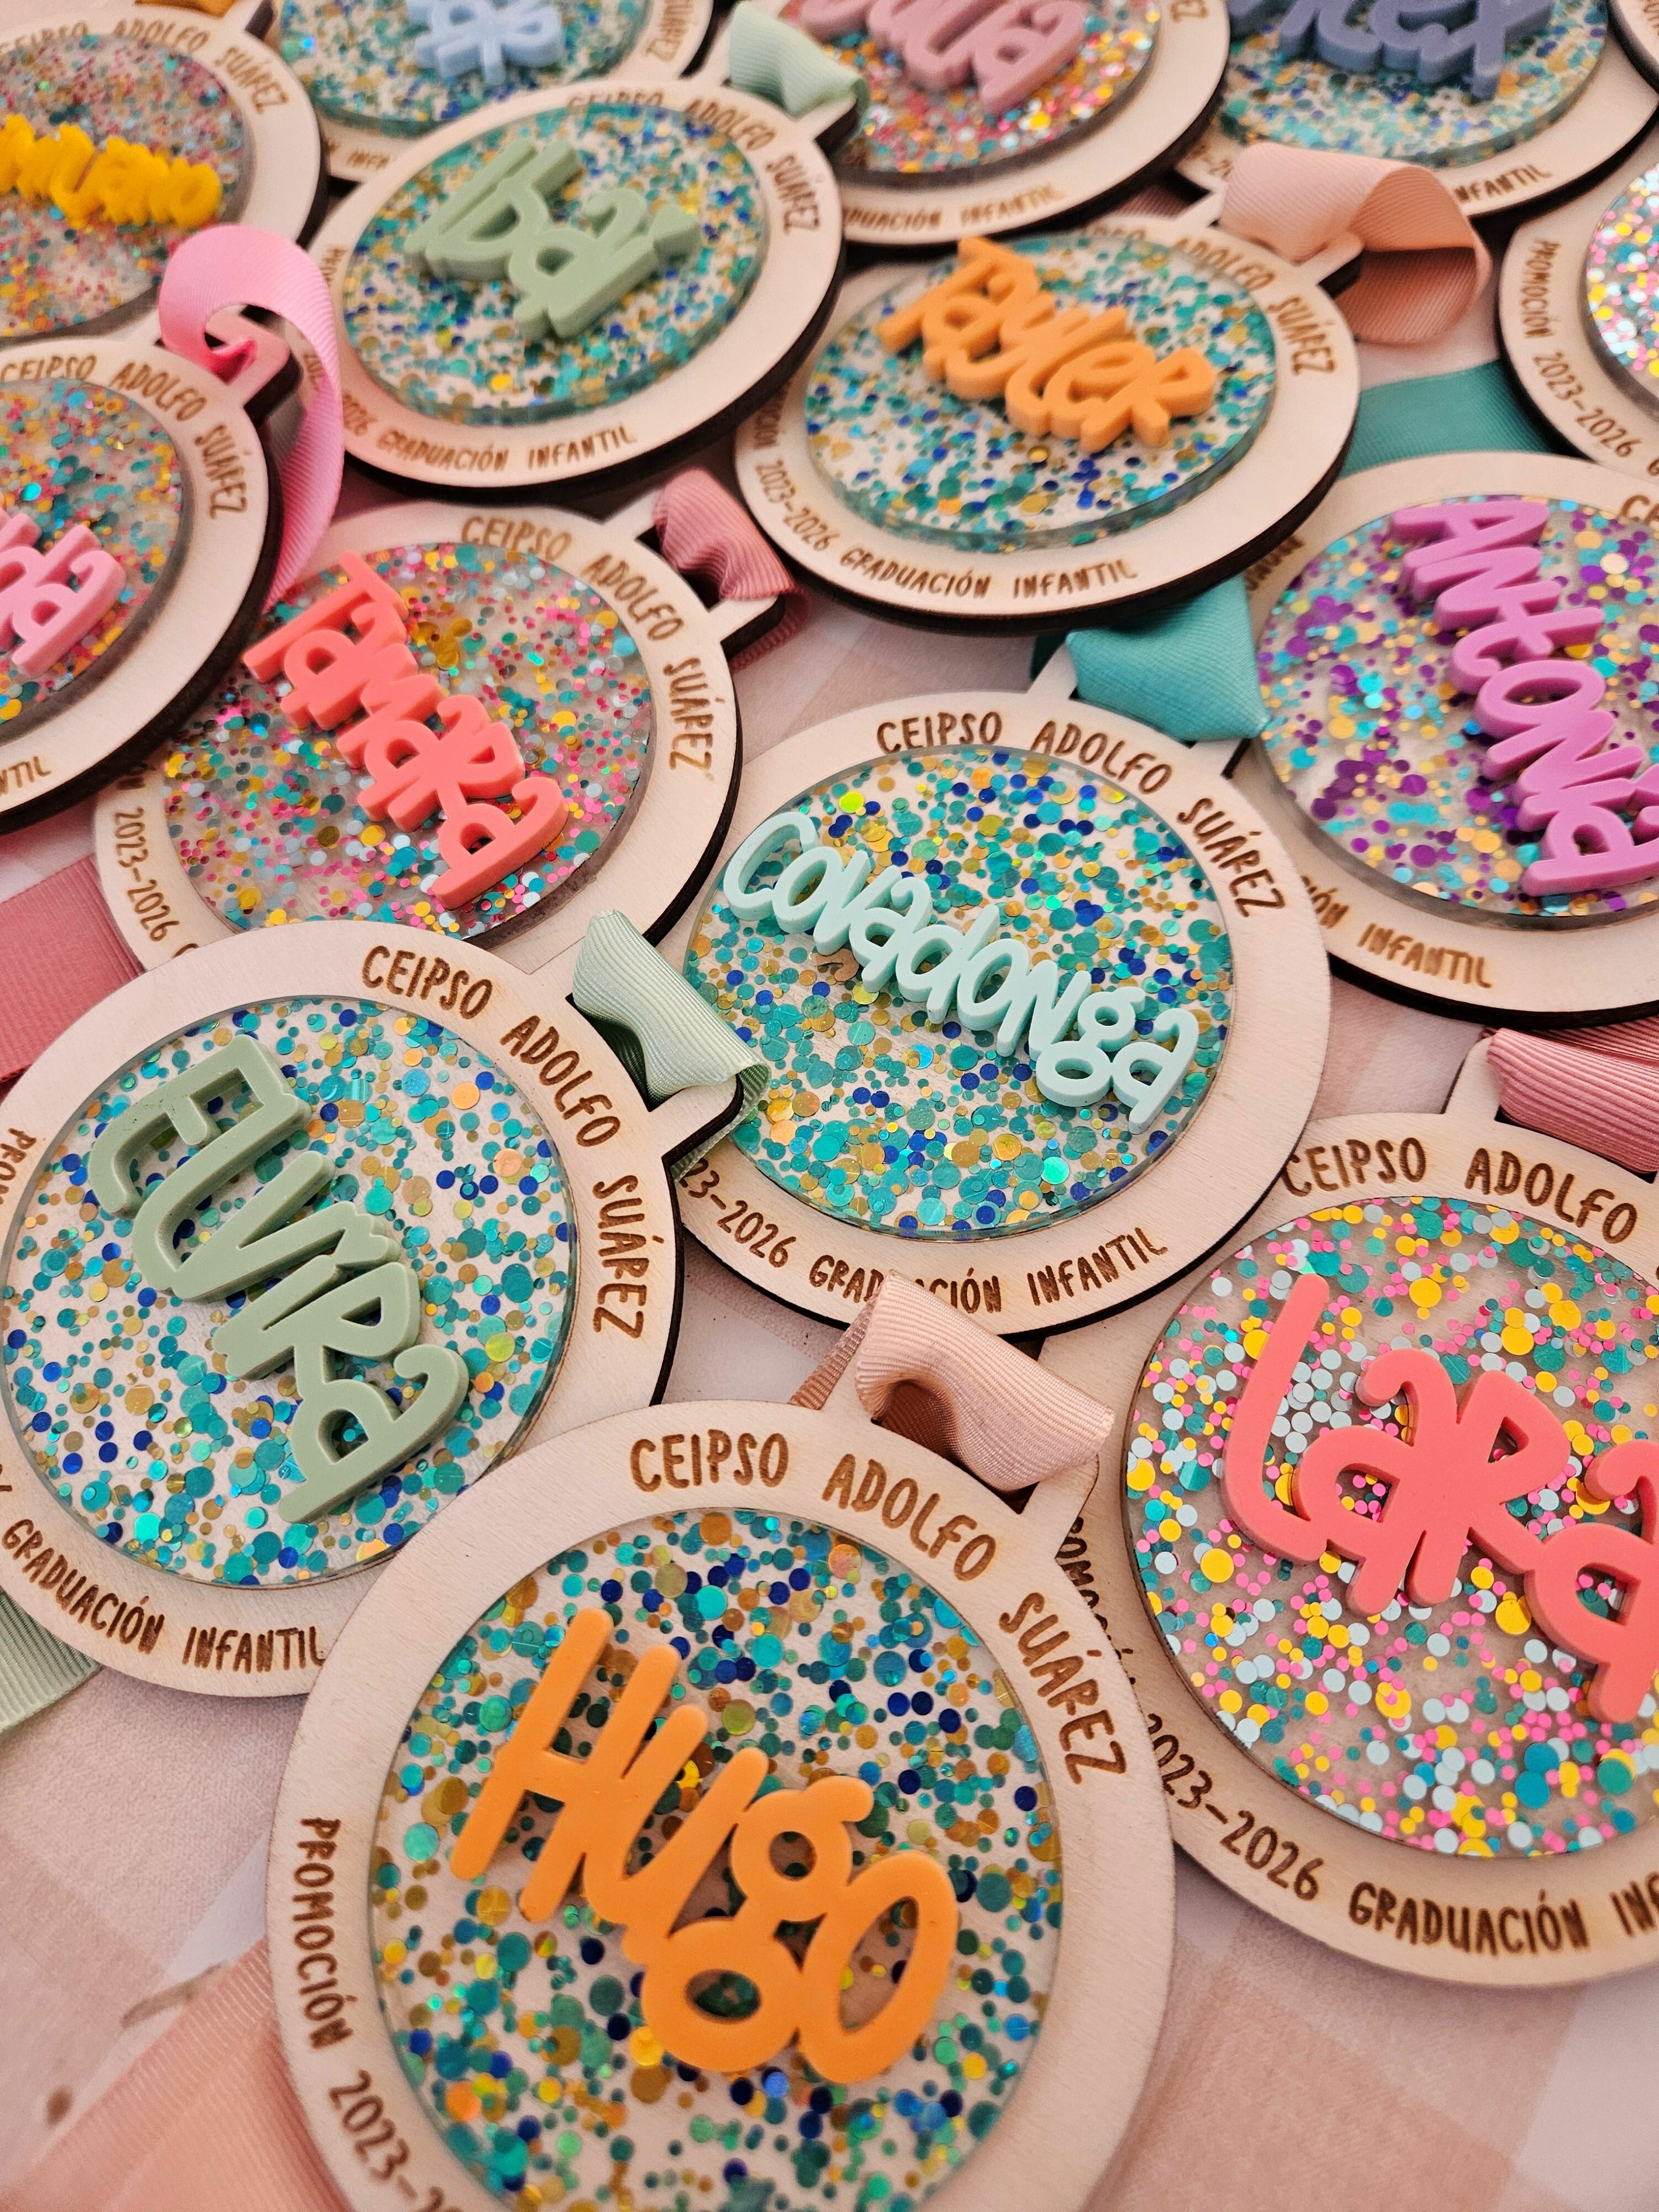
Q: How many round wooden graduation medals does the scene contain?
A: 15